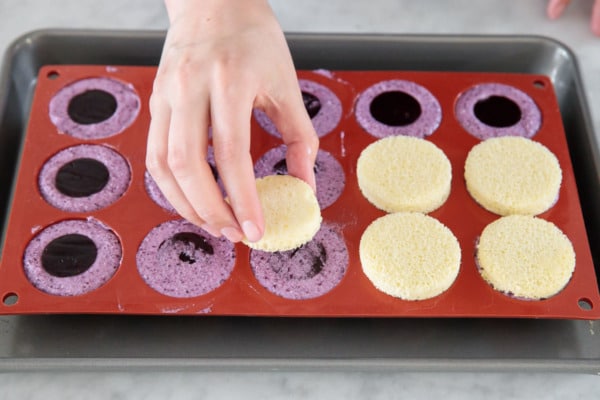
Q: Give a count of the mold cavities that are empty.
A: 0